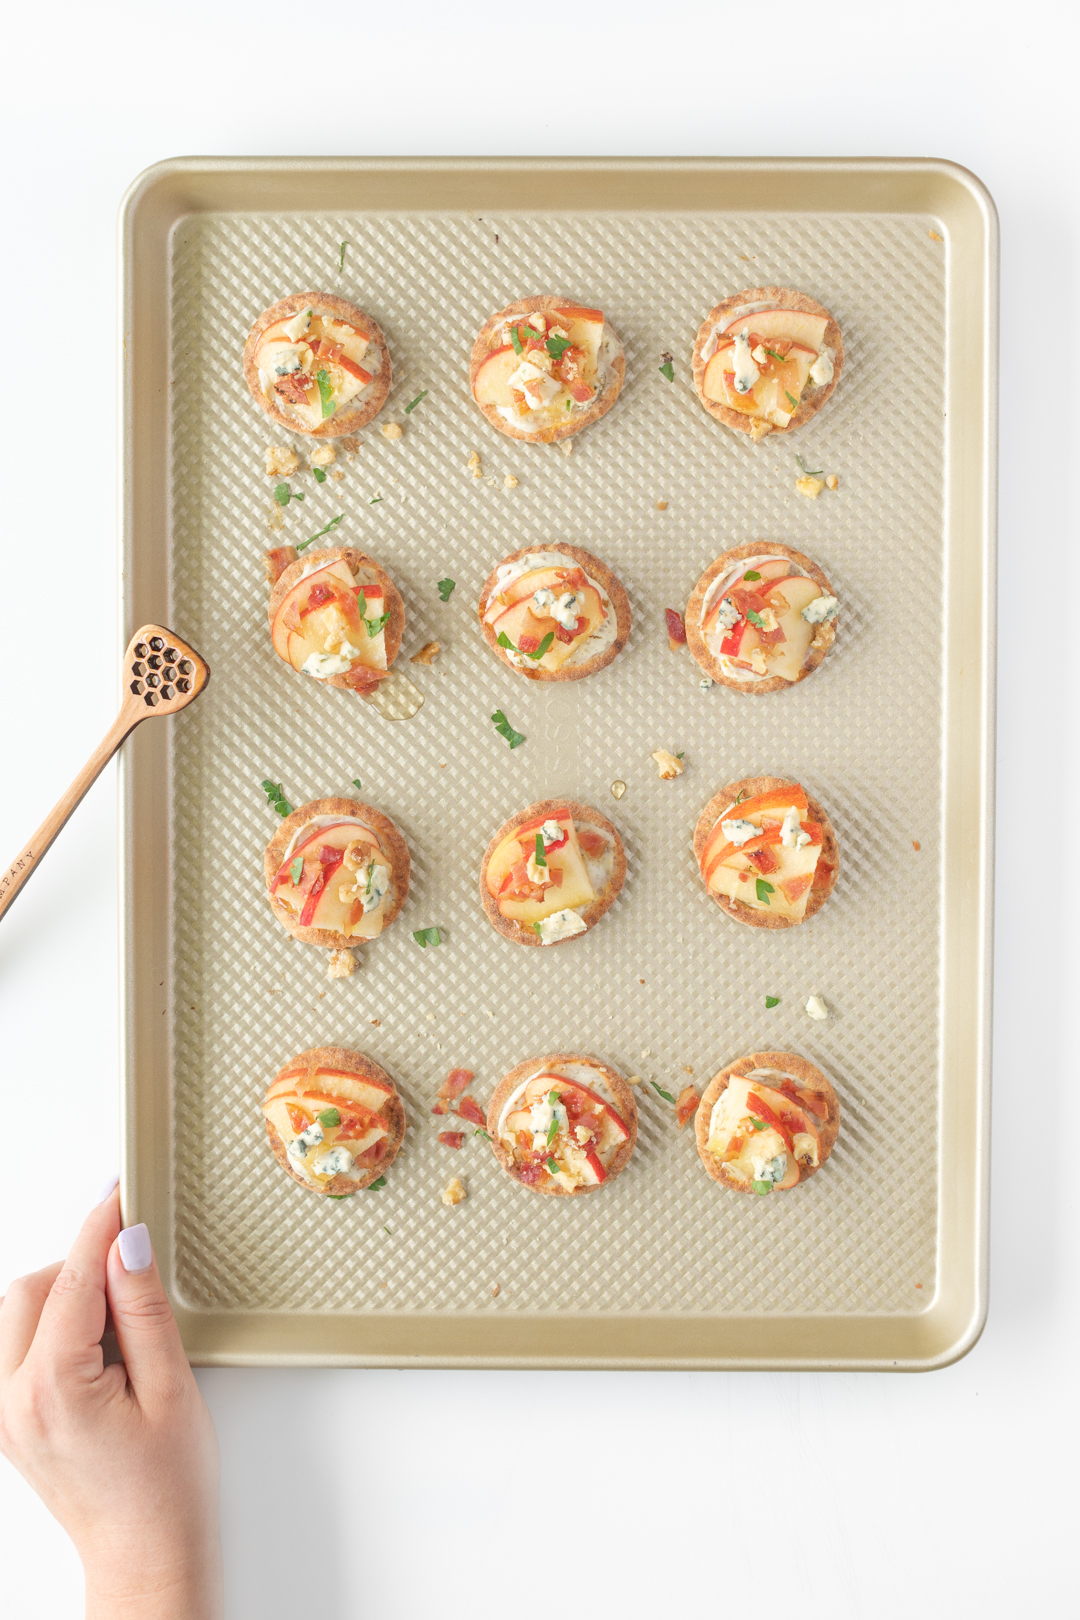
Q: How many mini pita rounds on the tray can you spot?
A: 12